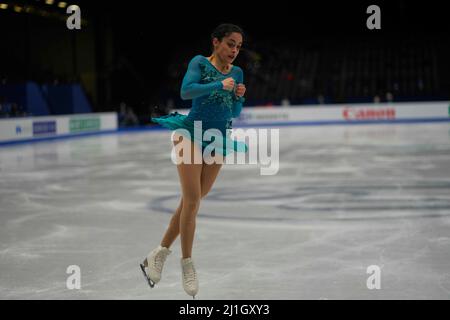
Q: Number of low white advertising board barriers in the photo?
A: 2